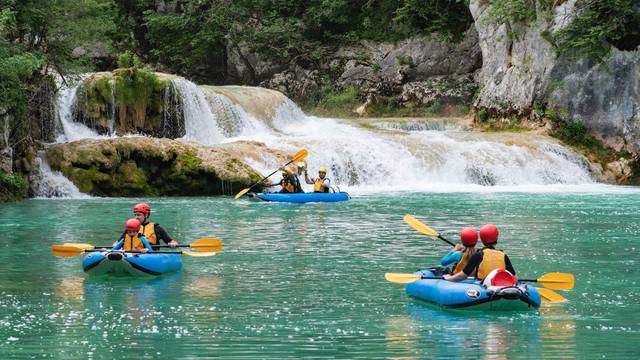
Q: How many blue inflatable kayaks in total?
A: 3